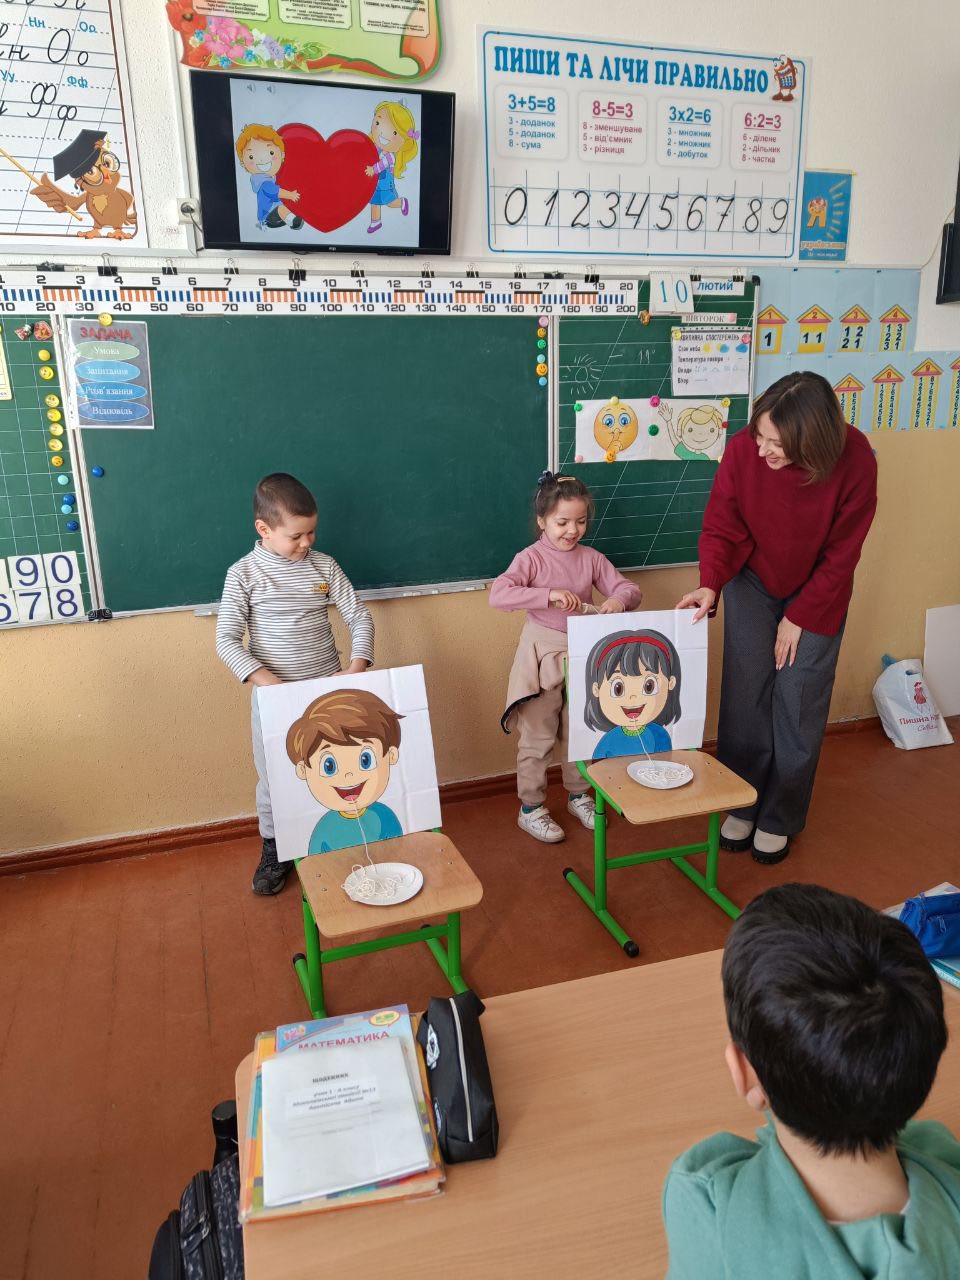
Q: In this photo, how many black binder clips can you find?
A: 11